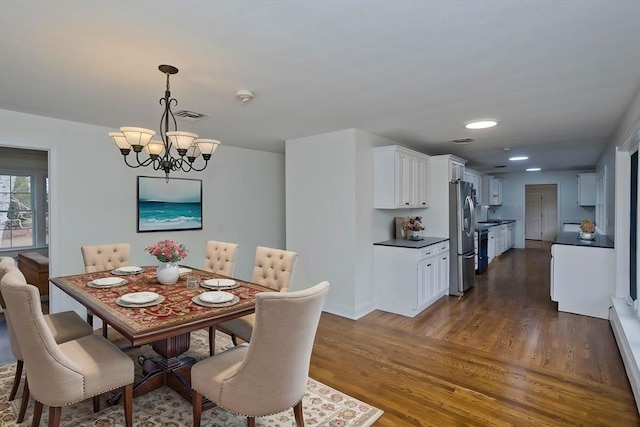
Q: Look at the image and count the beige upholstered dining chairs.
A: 6